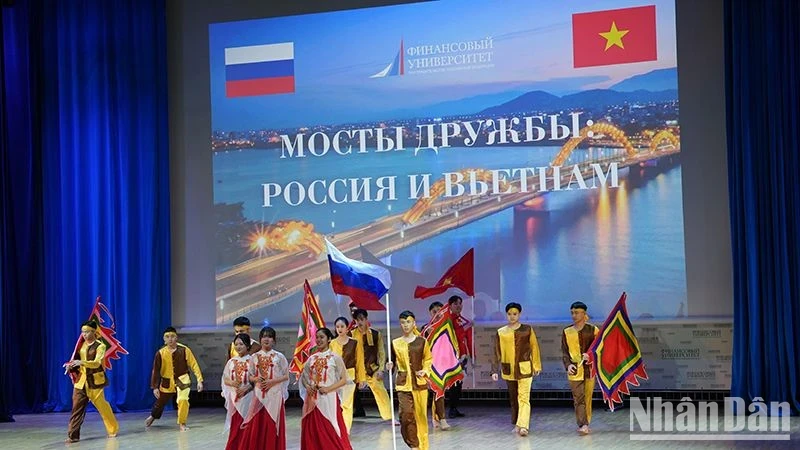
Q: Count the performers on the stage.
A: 14